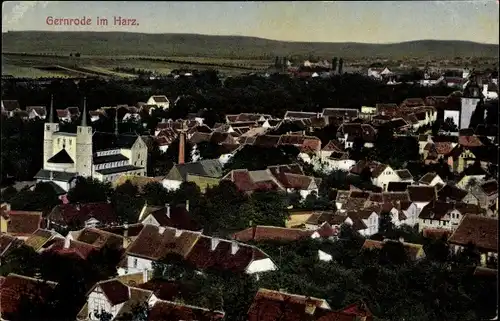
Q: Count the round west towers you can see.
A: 2